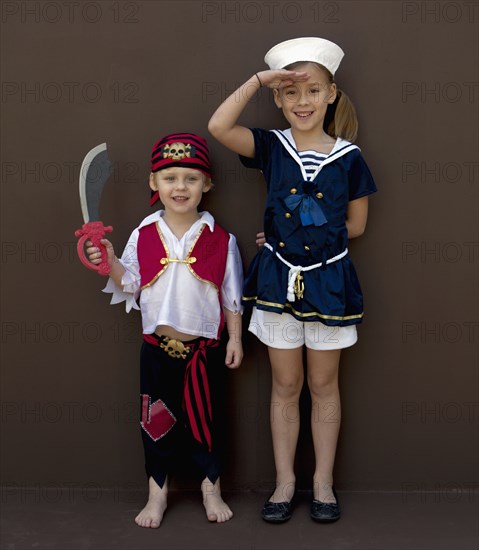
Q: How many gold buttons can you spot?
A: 5